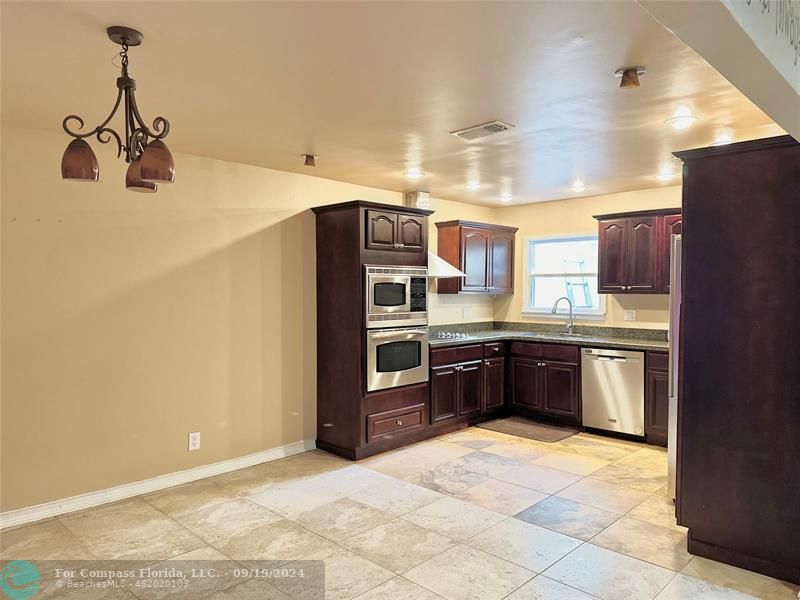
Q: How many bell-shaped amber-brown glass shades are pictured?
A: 3